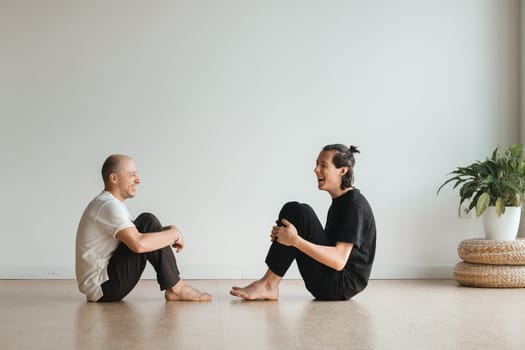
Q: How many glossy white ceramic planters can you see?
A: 1